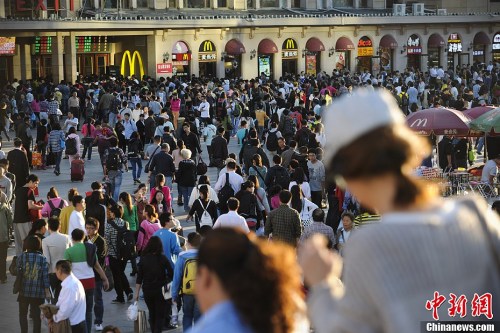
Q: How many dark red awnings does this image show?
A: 7